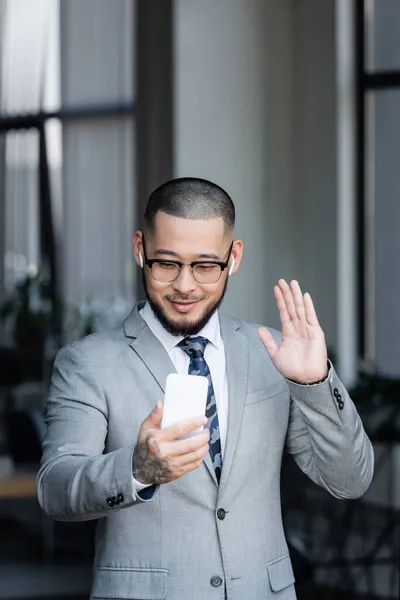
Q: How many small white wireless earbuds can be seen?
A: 2